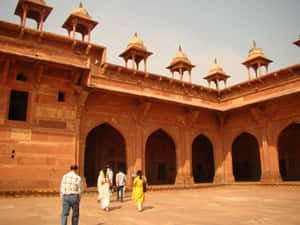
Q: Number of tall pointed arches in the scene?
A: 5